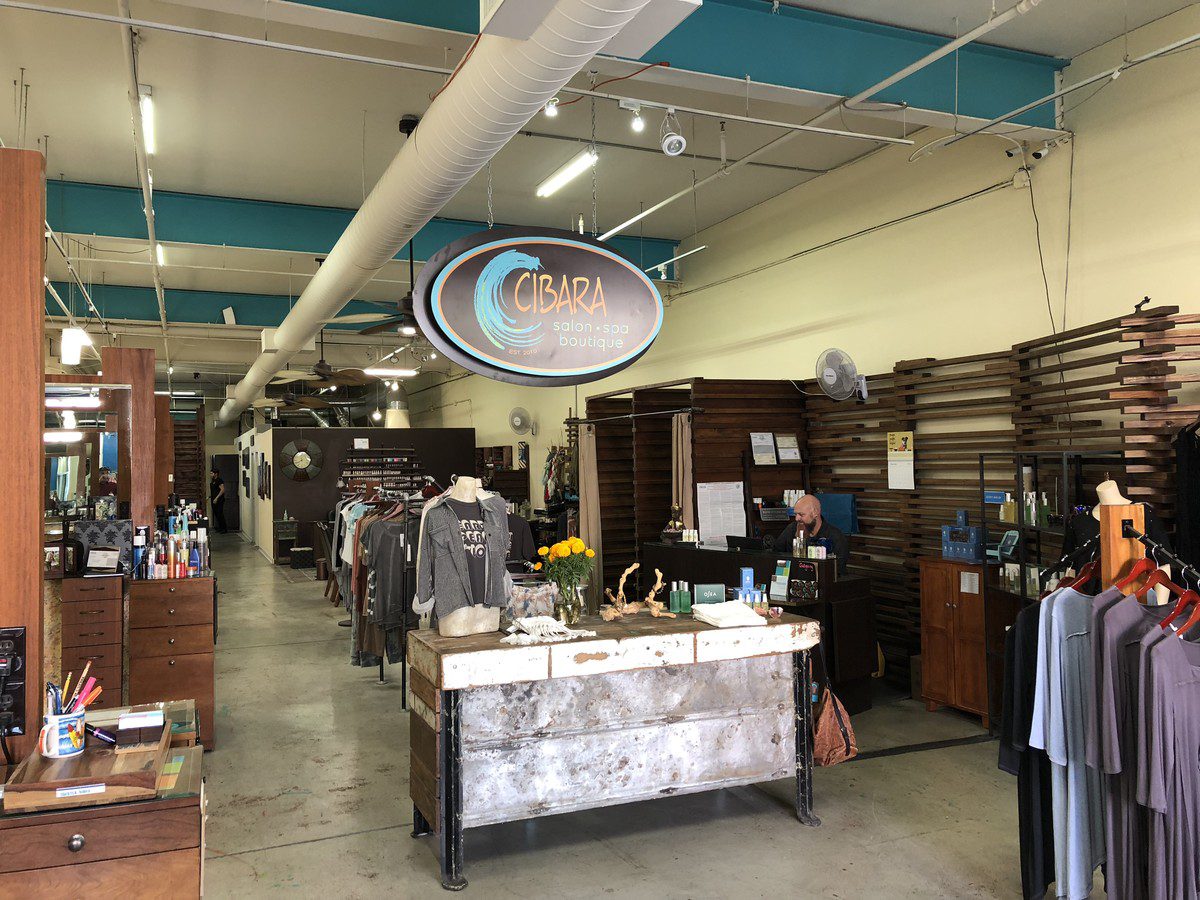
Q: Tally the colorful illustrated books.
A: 0